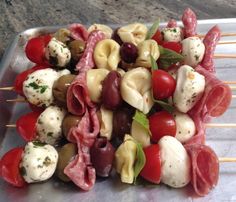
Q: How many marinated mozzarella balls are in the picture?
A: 9